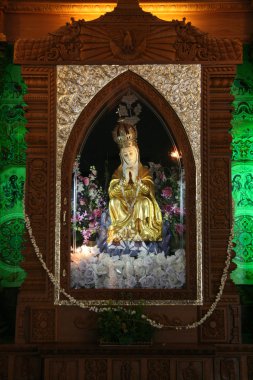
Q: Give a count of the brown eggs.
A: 0